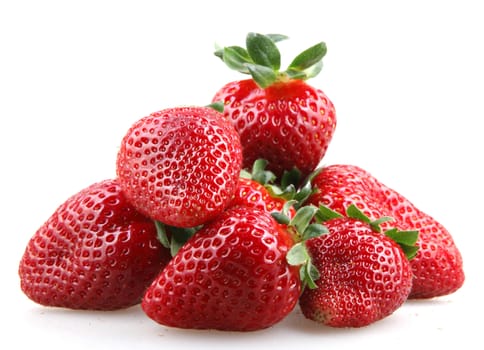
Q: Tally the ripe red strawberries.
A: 7